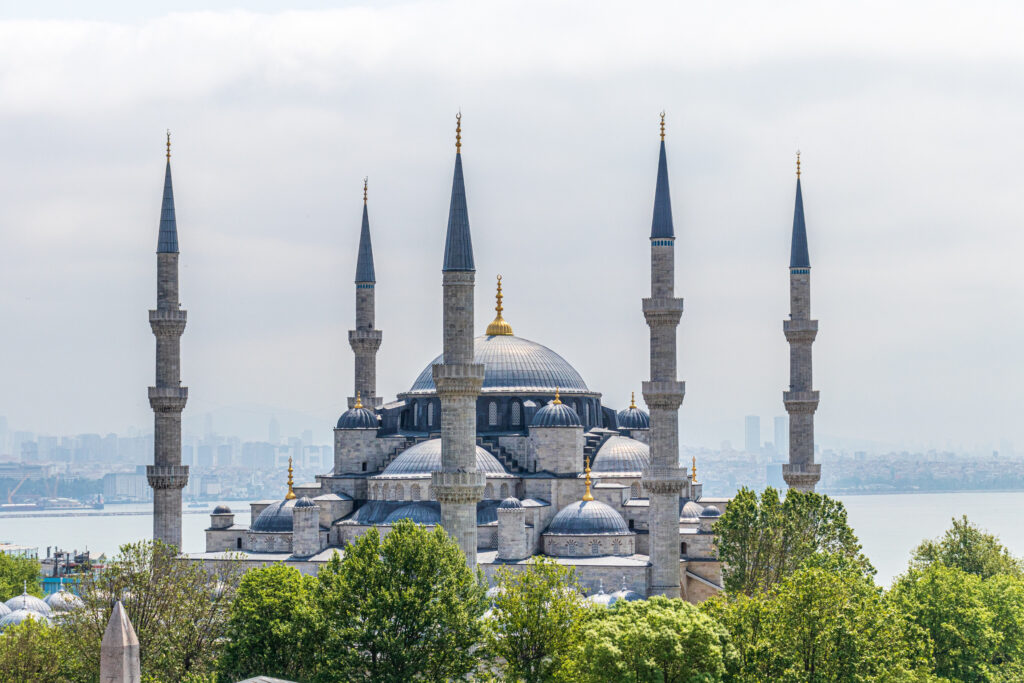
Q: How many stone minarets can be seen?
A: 5